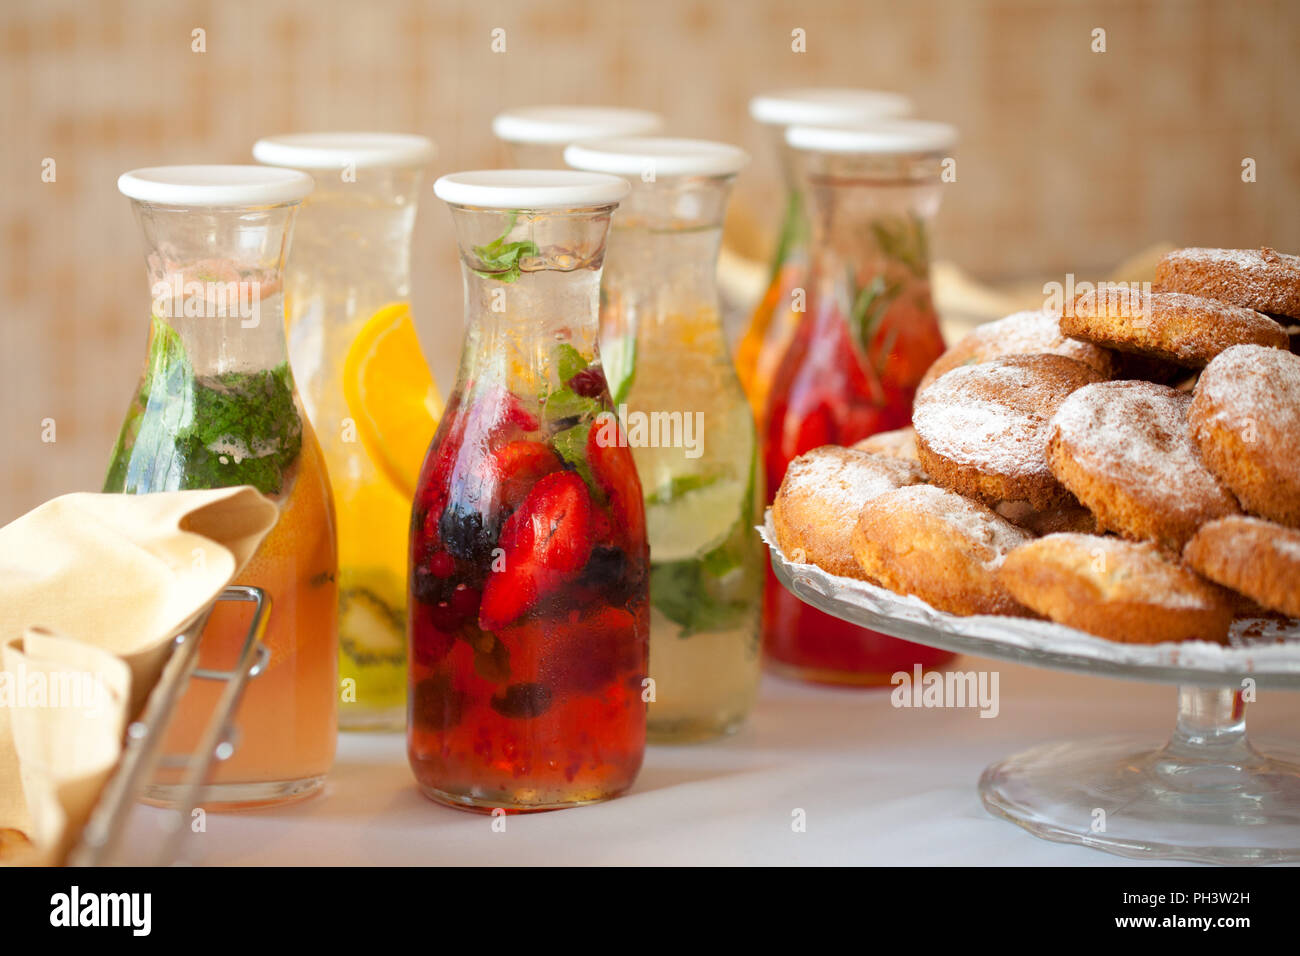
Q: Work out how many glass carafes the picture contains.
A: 7